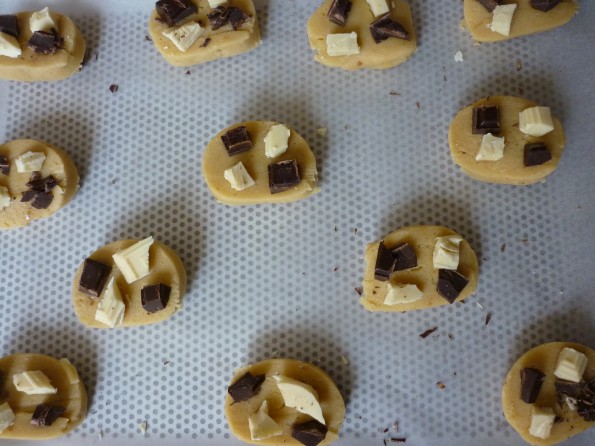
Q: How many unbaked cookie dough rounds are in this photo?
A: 12